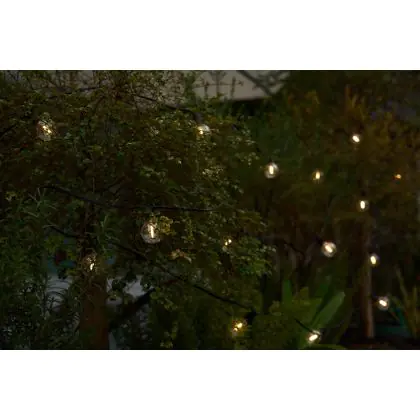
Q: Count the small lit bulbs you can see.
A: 15